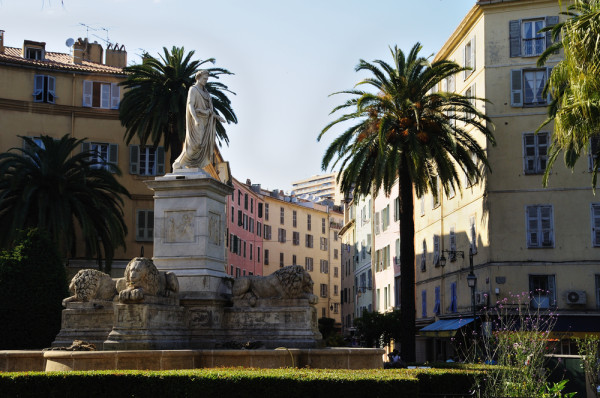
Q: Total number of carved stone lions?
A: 3